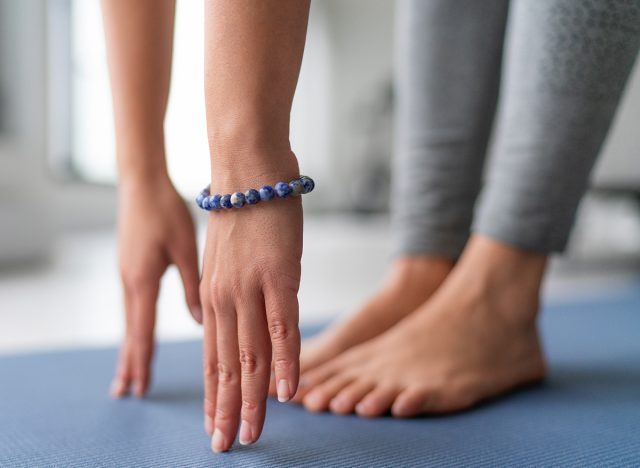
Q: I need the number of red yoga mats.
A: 0